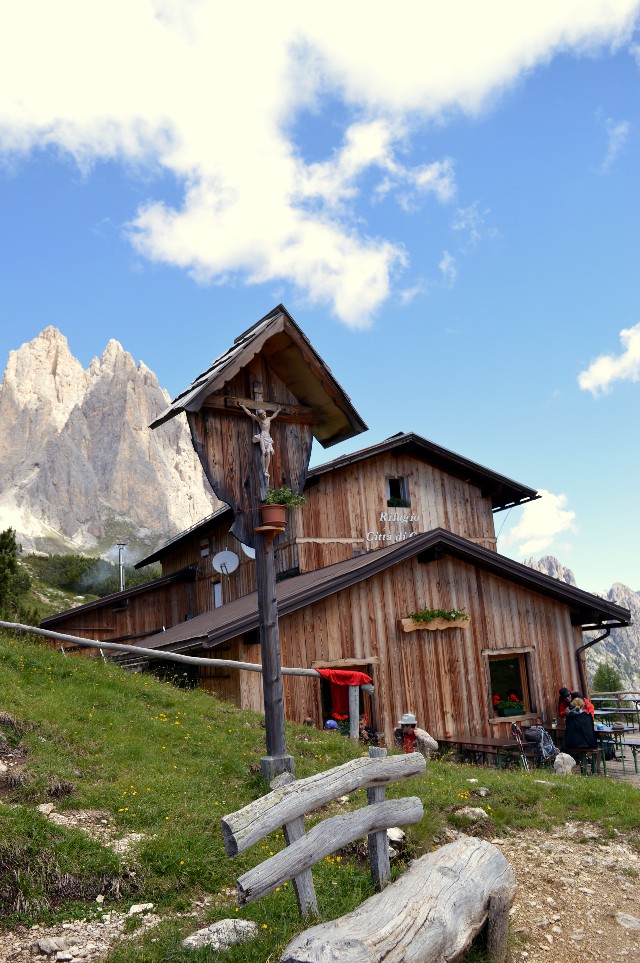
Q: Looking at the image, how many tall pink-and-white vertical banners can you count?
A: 0